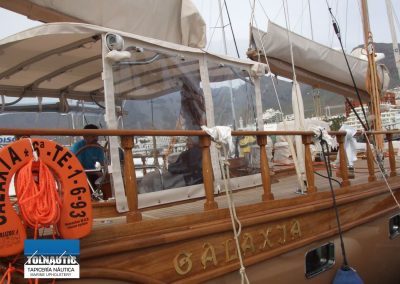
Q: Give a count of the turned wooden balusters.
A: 7